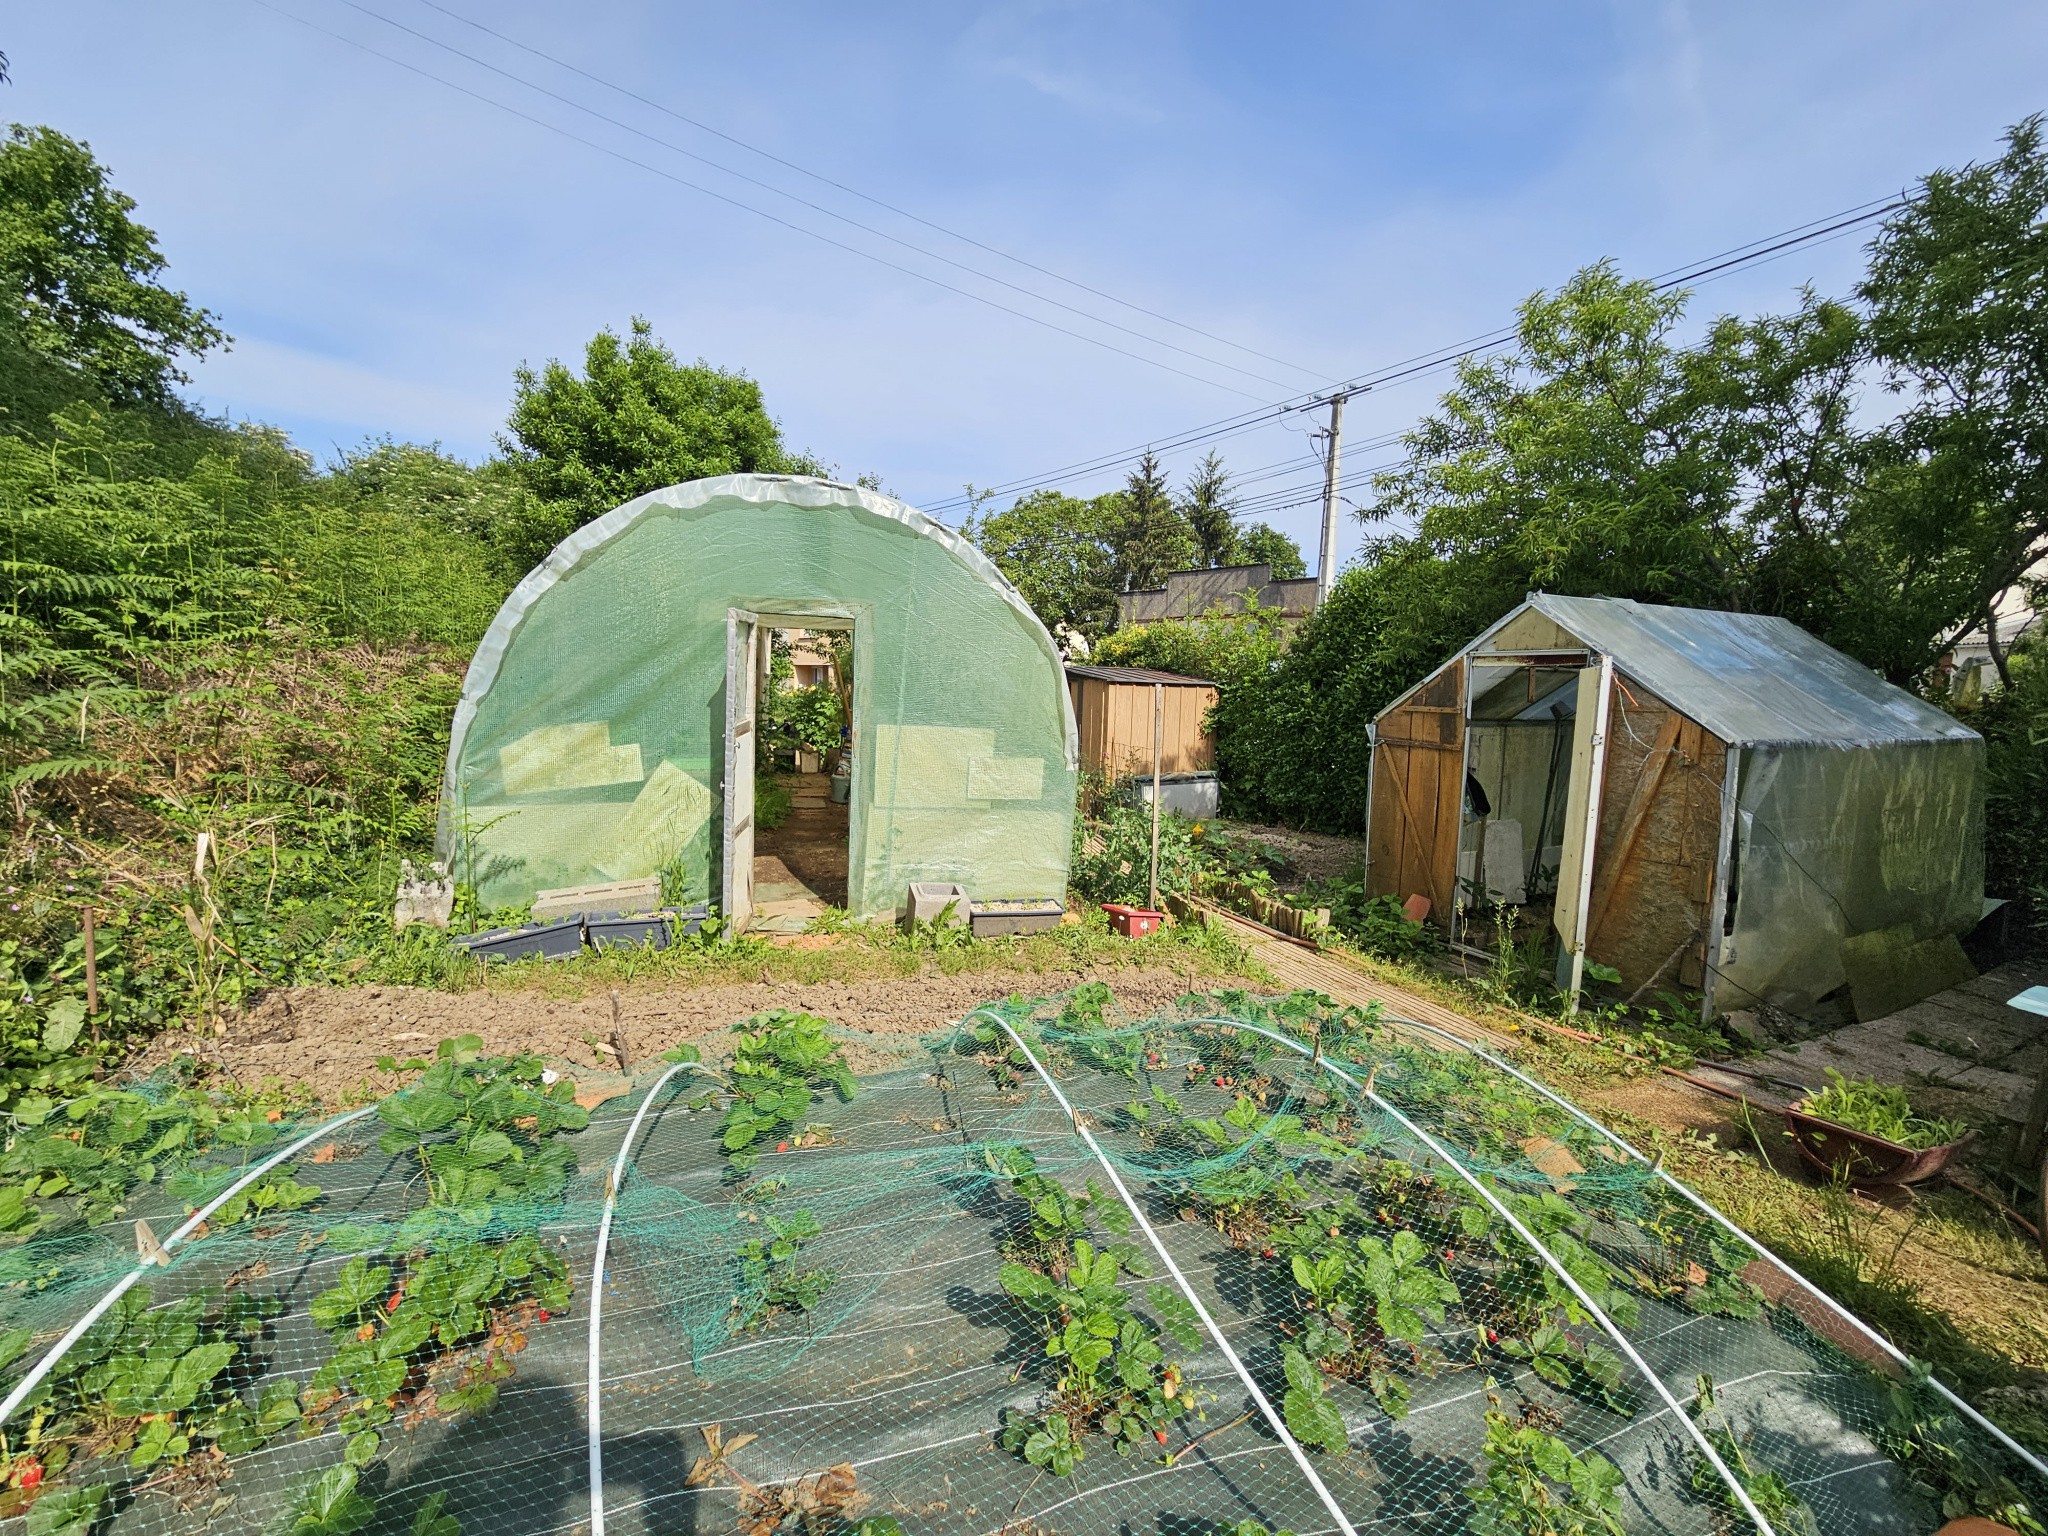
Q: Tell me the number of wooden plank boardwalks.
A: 1